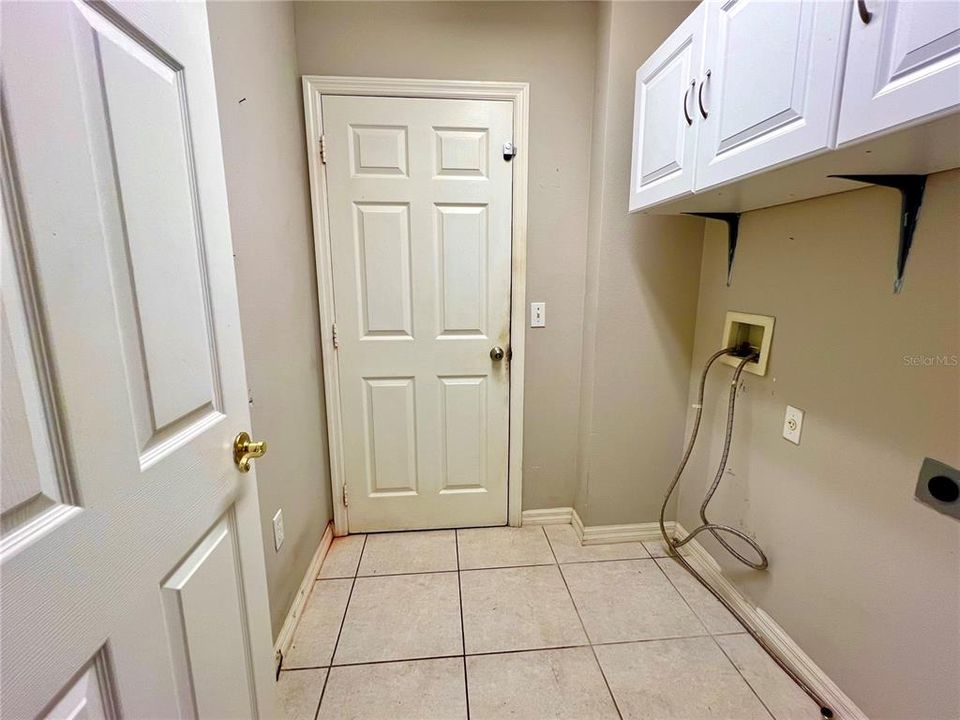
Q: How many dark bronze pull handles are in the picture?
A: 3